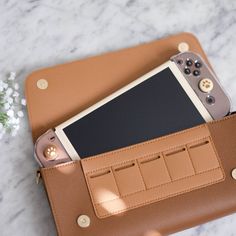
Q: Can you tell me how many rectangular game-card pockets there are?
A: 5